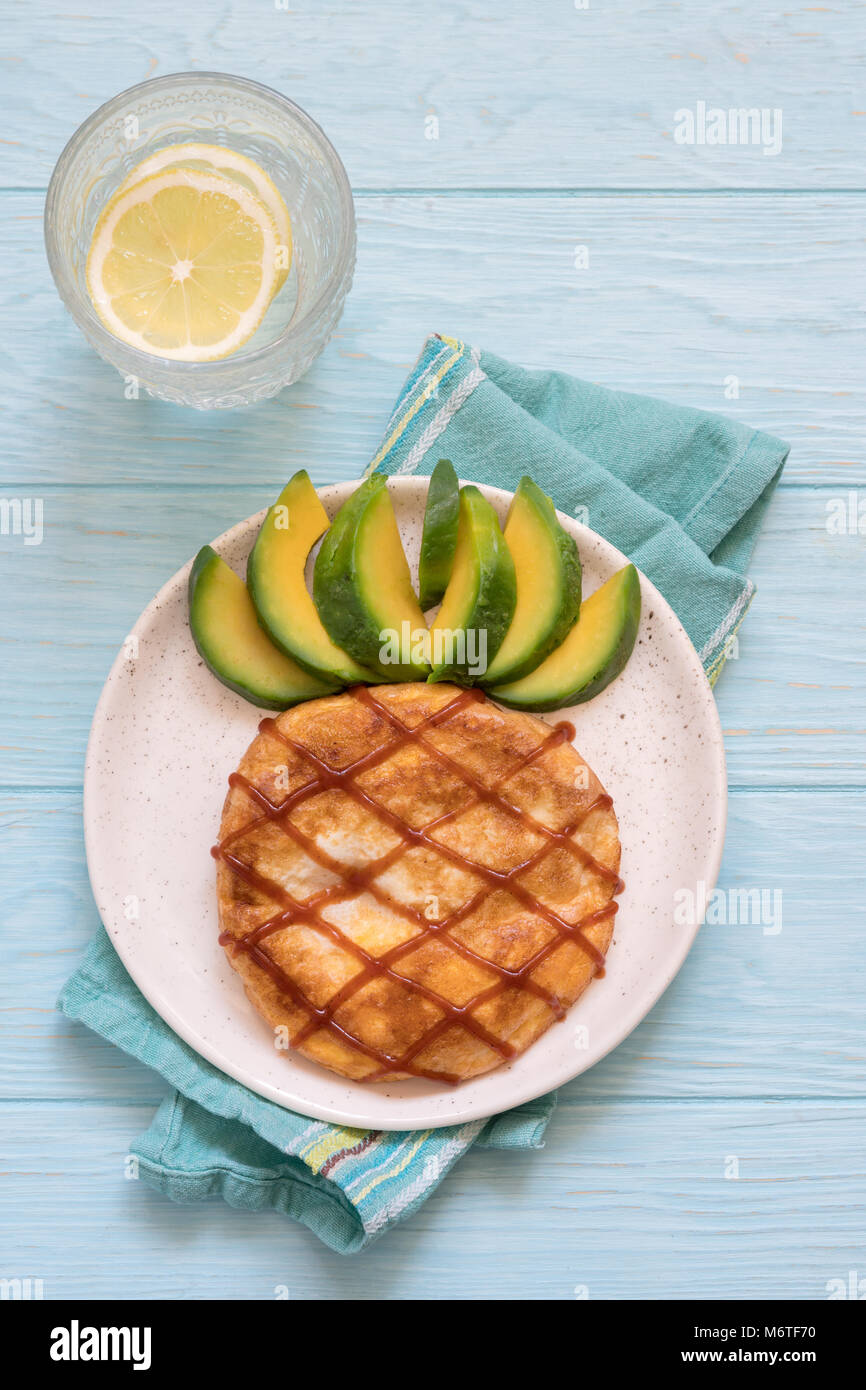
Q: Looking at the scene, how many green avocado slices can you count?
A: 7